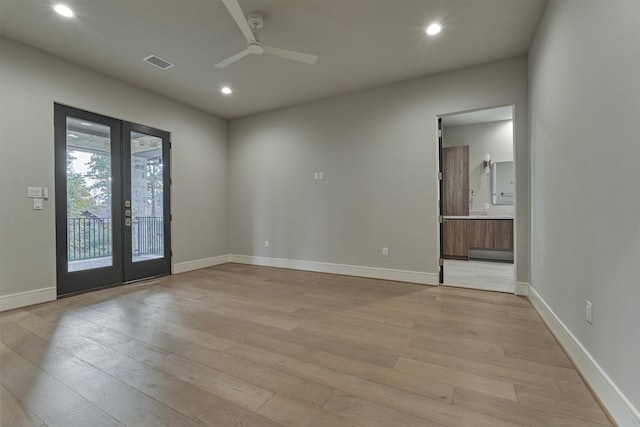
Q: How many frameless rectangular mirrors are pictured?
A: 1